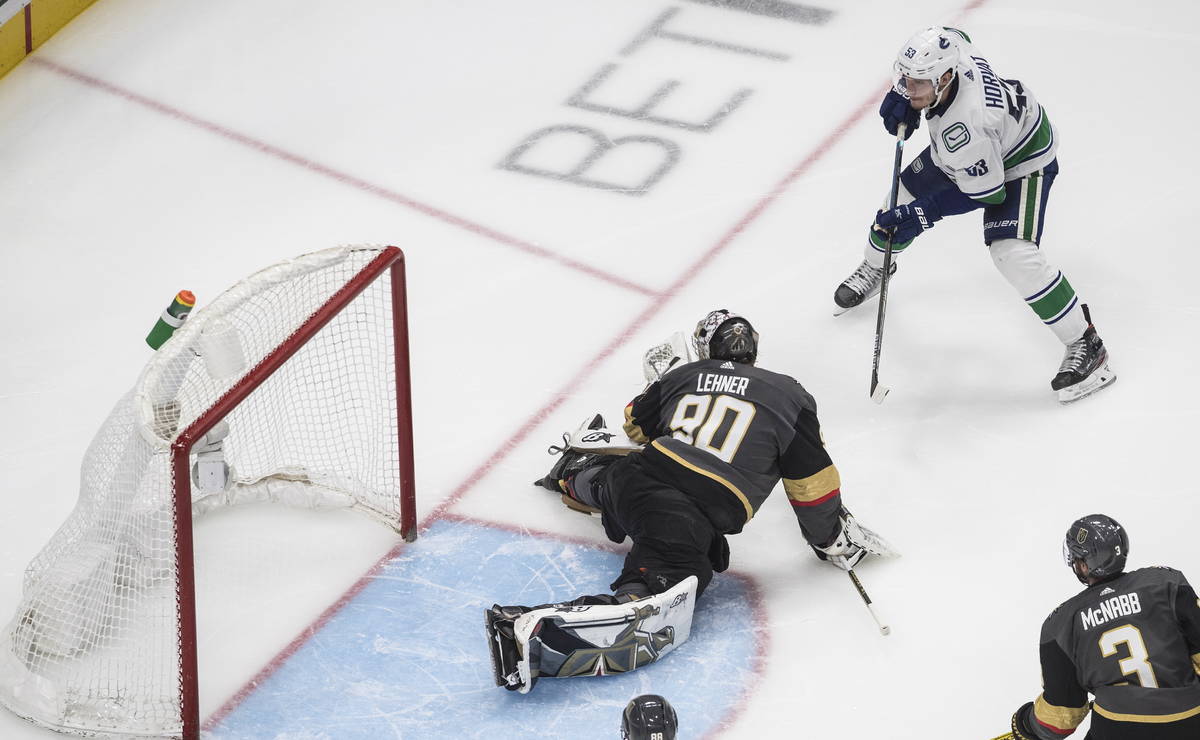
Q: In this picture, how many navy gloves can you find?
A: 2